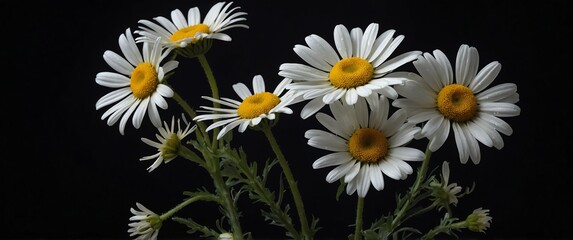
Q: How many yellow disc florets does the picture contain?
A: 6